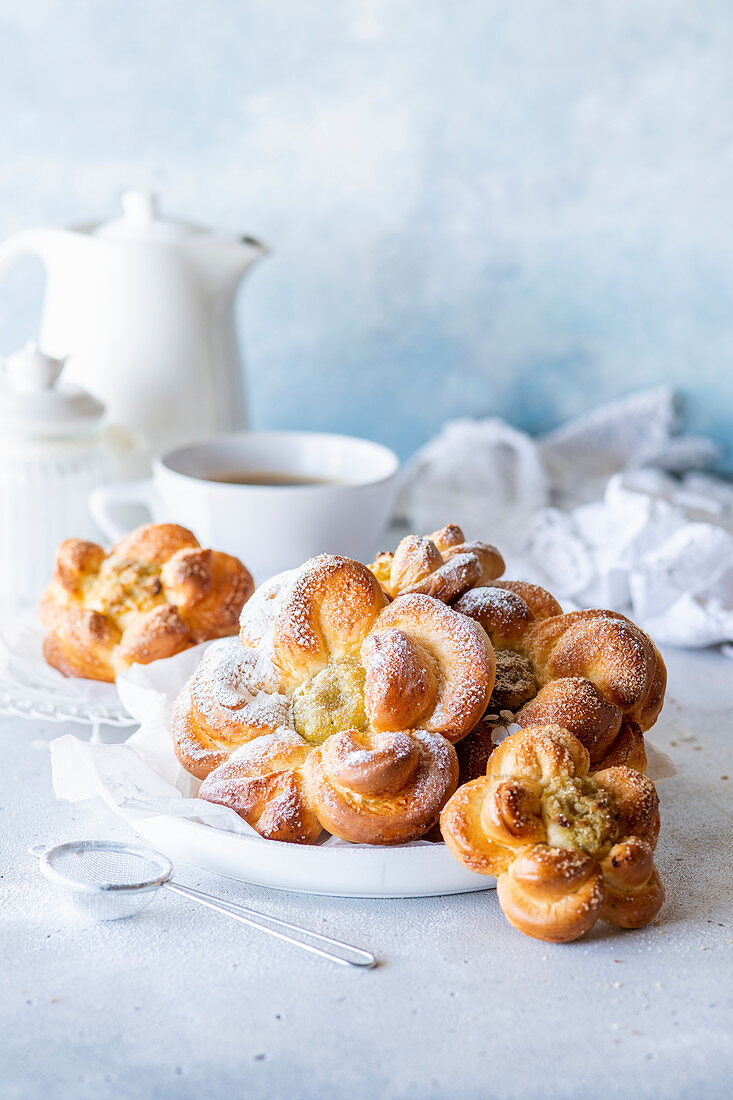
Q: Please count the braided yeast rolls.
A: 5